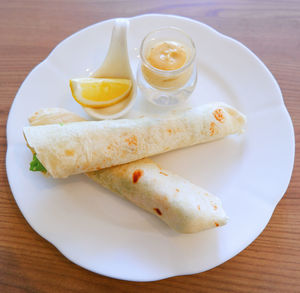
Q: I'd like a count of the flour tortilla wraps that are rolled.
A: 2